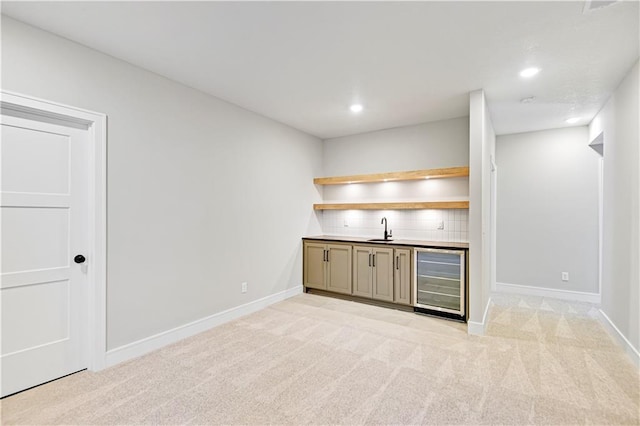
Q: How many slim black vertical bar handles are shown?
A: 5